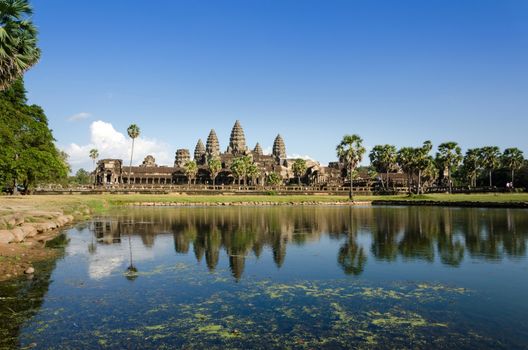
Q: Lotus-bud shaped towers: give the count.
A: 5